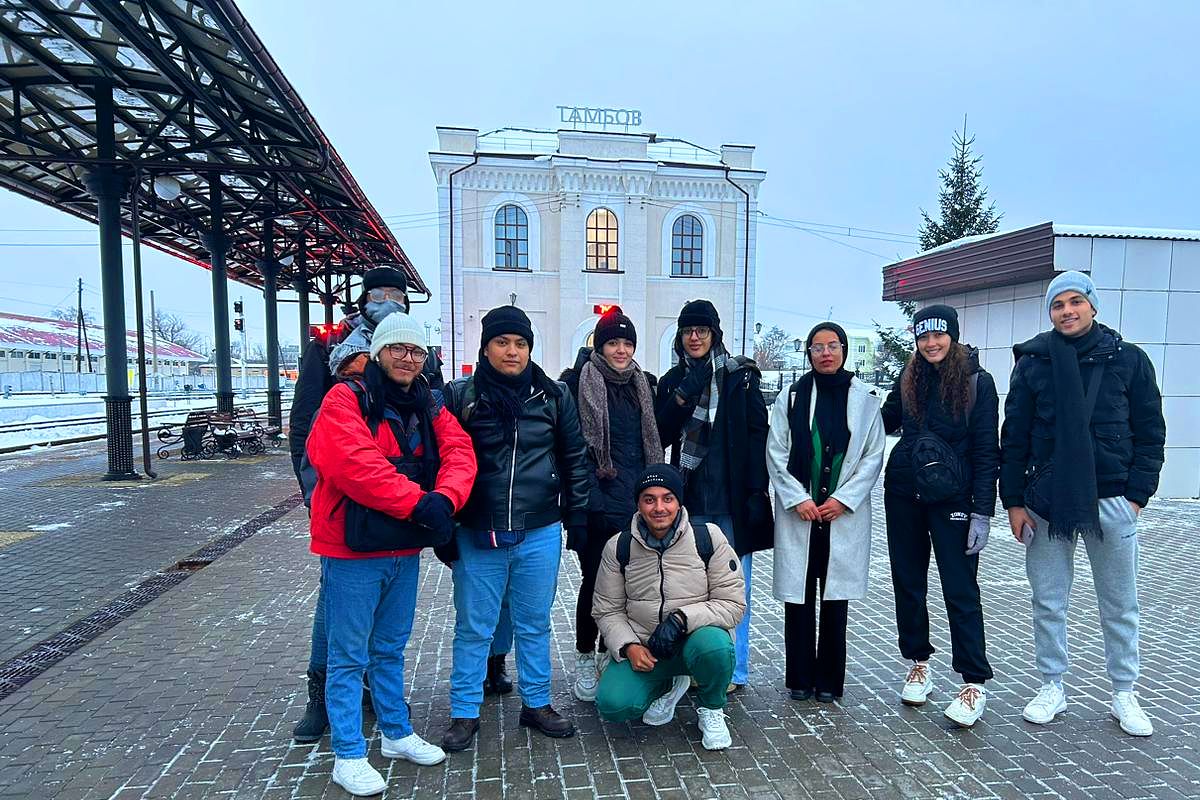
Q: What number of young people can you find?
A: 9